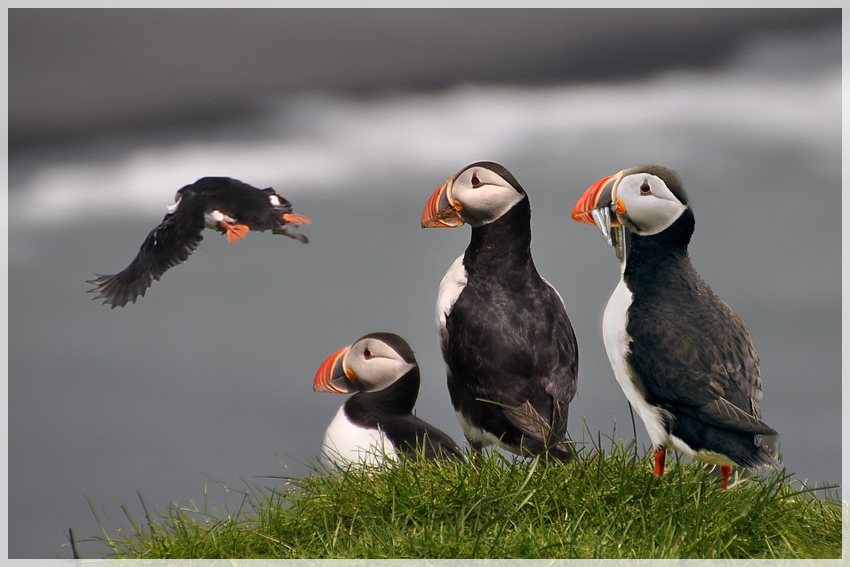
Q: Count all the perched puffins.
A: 3